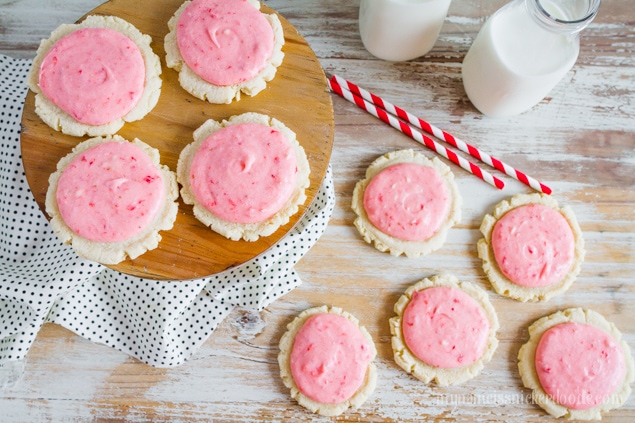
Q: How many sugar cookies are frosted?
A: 9